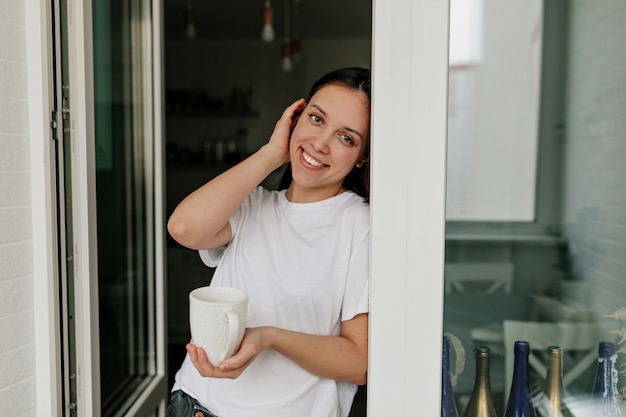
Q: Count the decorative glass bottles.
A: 5